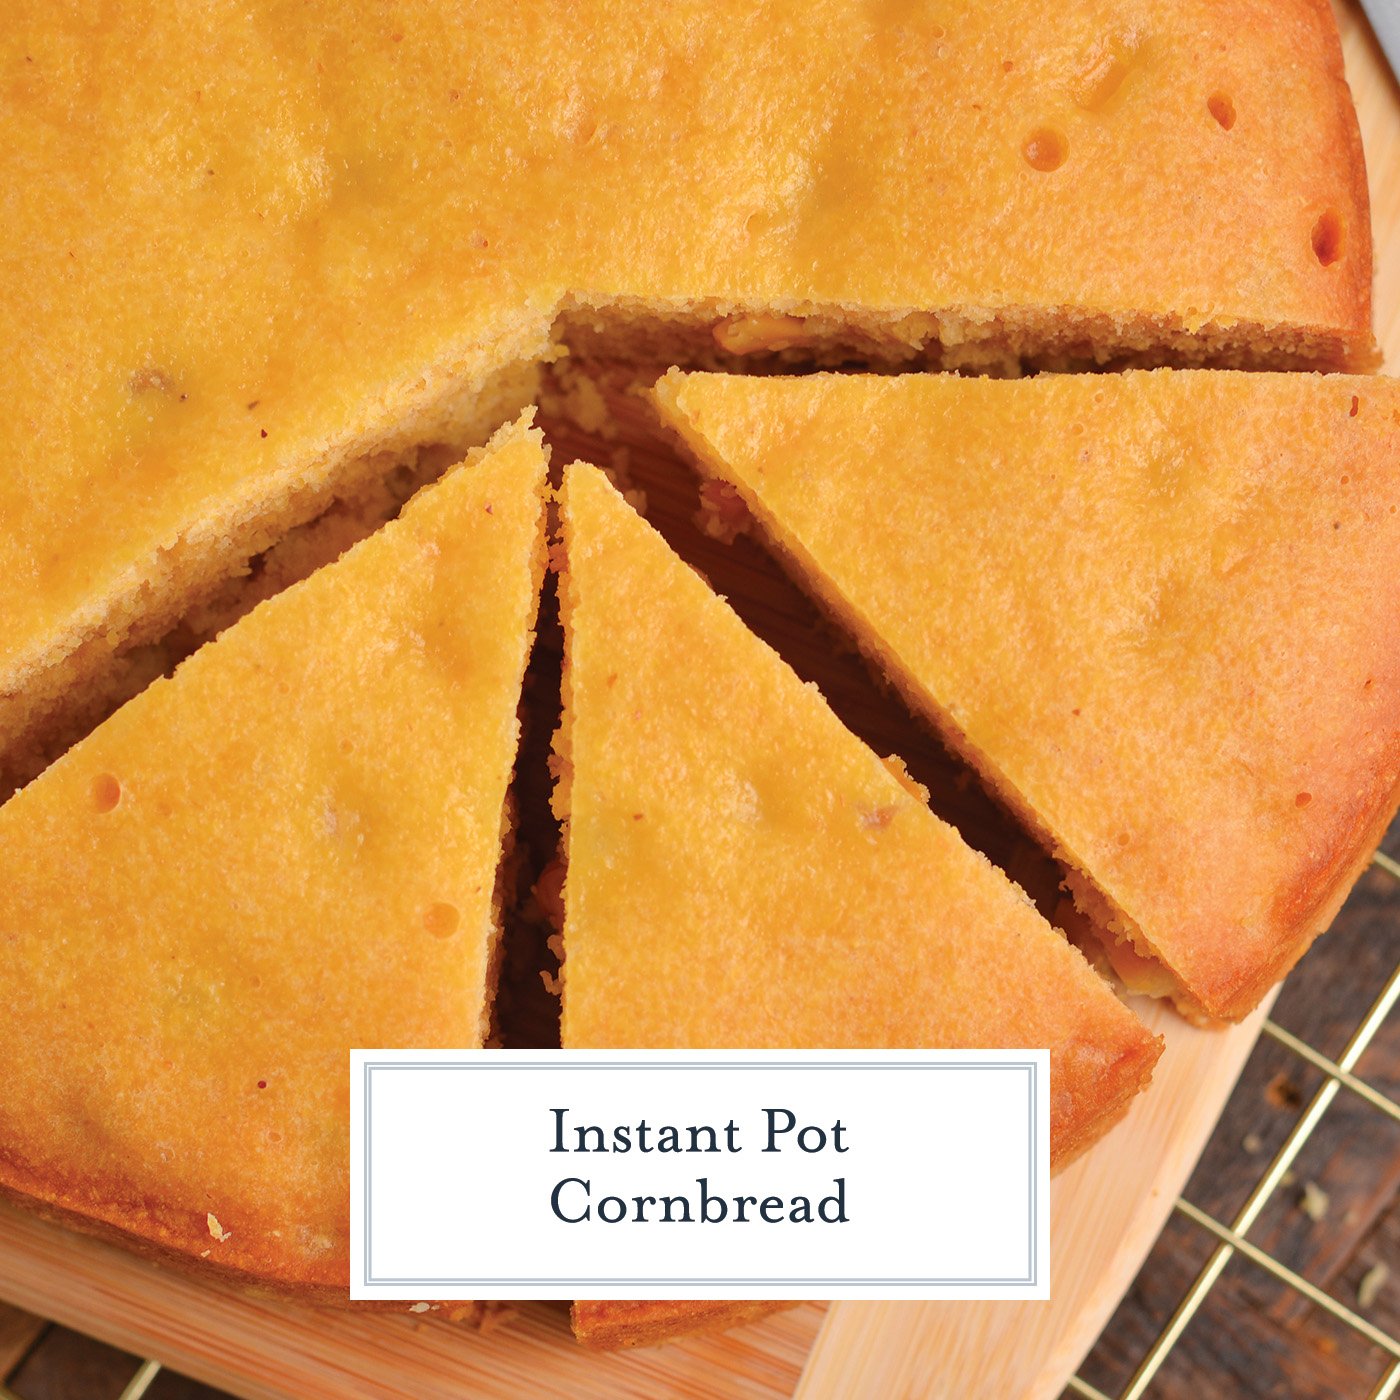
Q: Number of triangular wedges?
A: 3